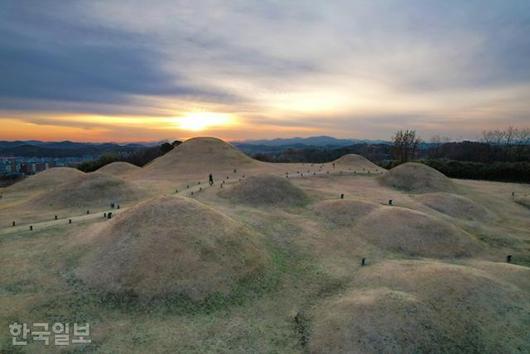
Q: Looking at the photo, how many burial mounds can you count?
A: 14